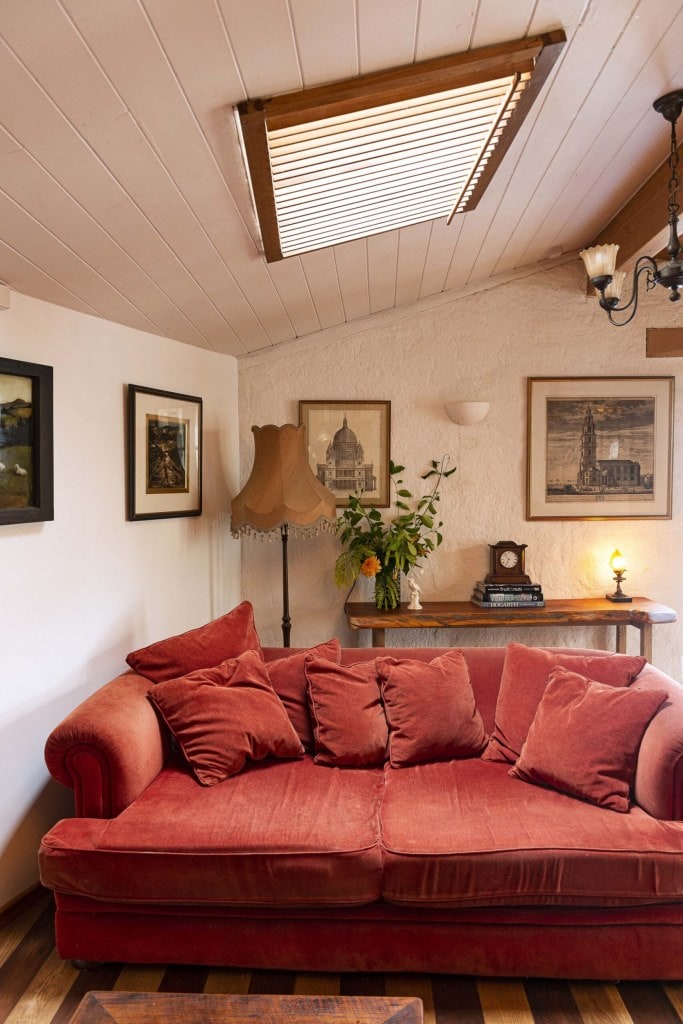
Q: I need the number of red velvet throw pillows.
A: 7